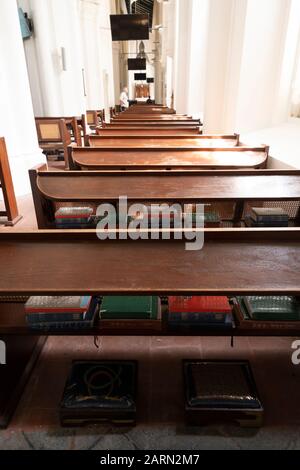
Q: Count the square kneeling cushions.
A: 2